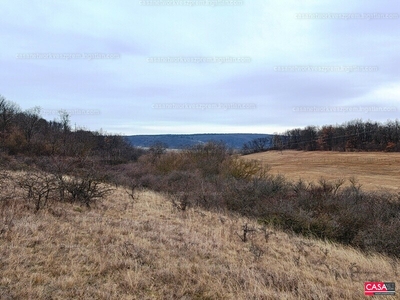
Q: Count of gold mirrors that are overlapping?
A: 0